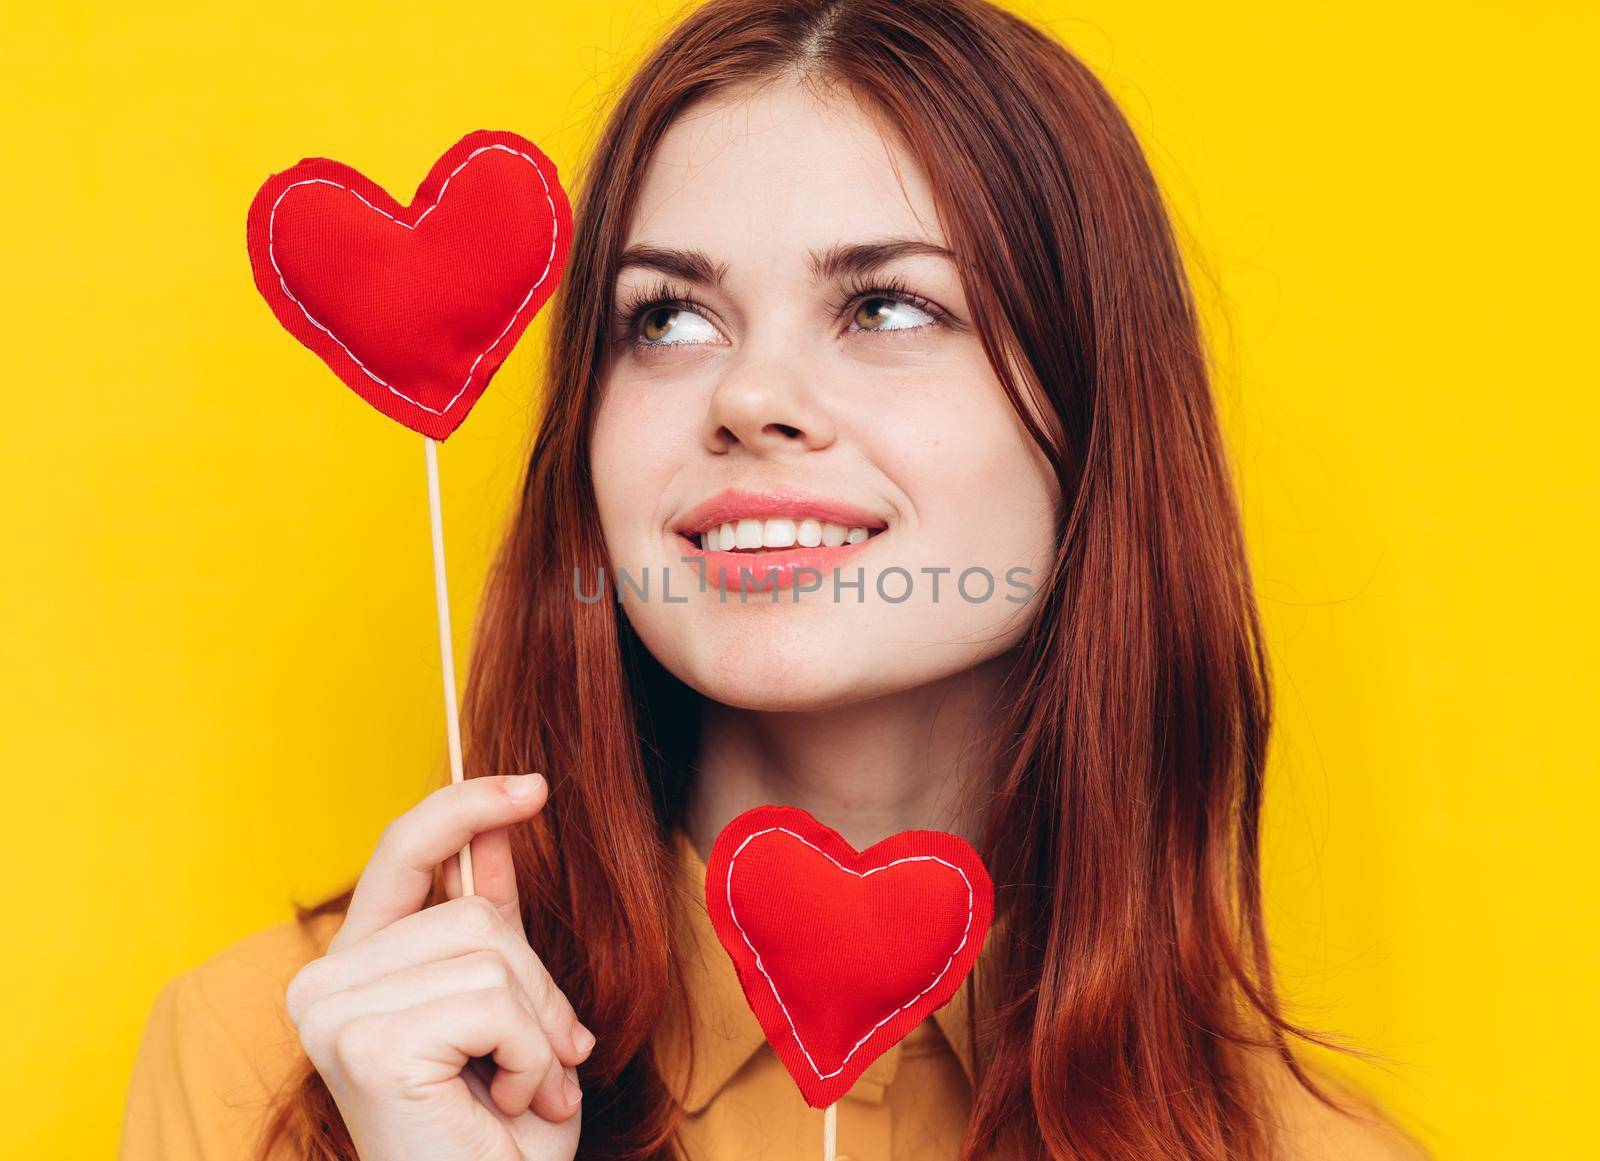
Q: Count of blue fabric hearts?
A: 0